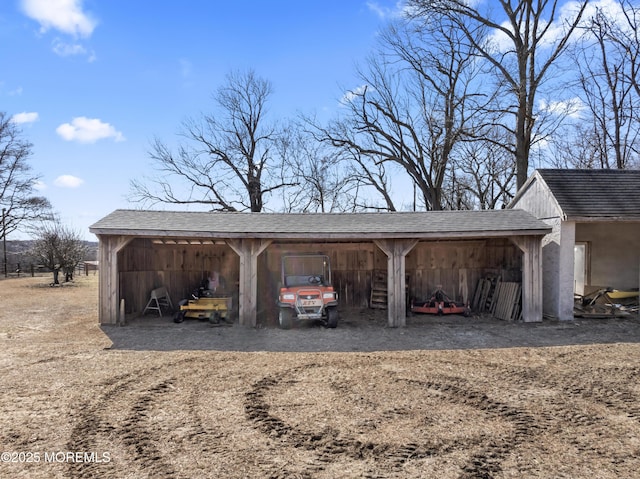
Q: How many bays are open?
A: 3